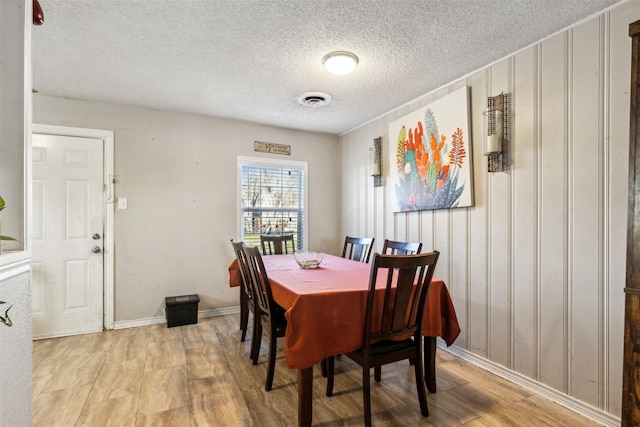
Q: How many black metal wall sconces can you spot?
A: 2